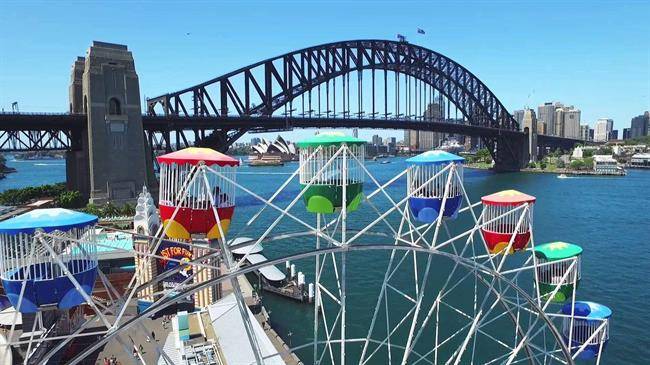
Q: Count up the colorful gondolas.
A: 7